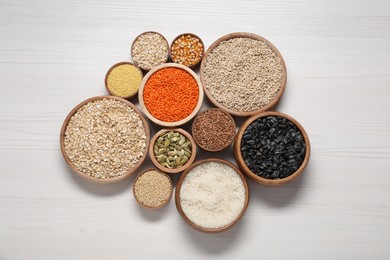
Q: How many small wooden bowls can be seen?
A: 6